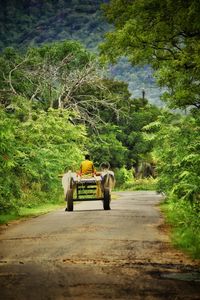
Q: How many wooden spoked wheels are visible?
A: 0